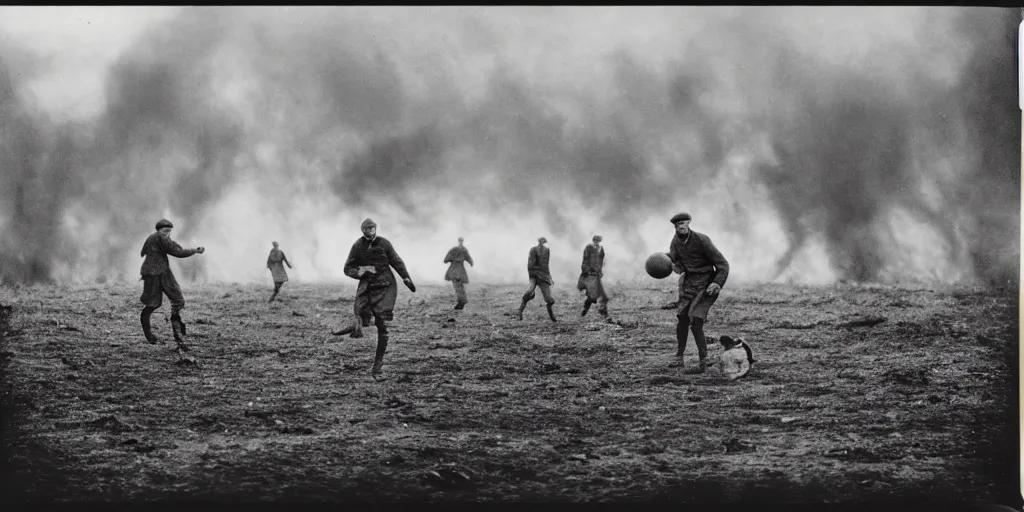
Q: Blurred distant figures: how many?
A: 4